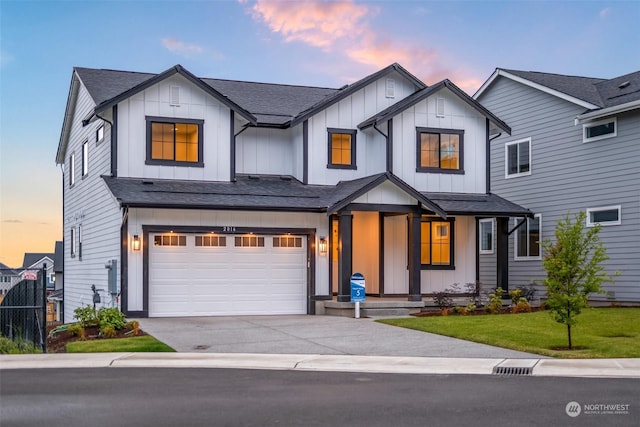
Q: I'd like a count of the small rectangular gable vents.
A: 3